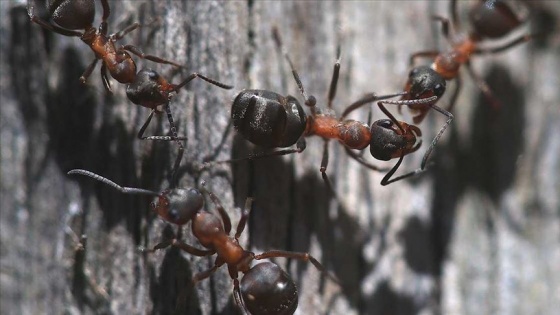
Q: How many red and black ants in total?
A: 4